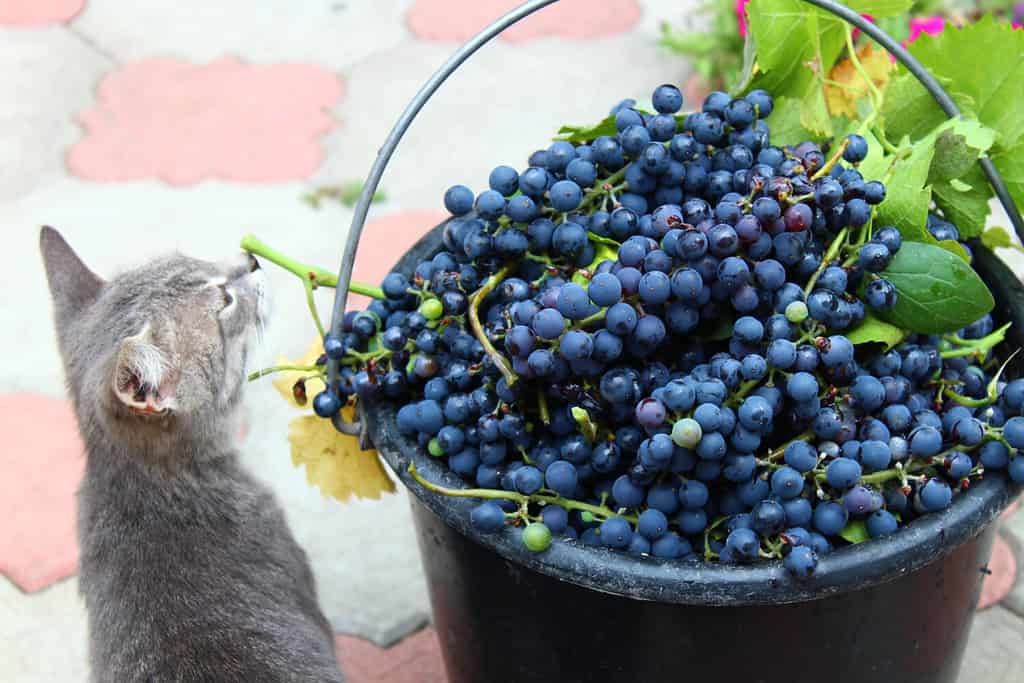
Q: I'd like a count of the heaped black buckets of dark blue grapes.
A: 1